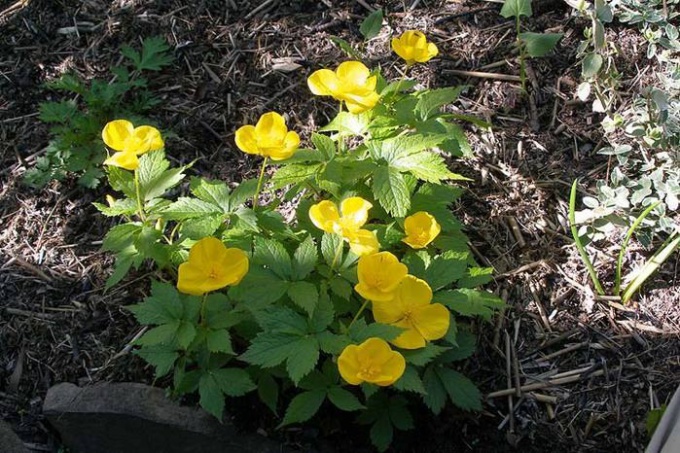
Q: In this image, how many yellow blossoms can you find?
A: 10